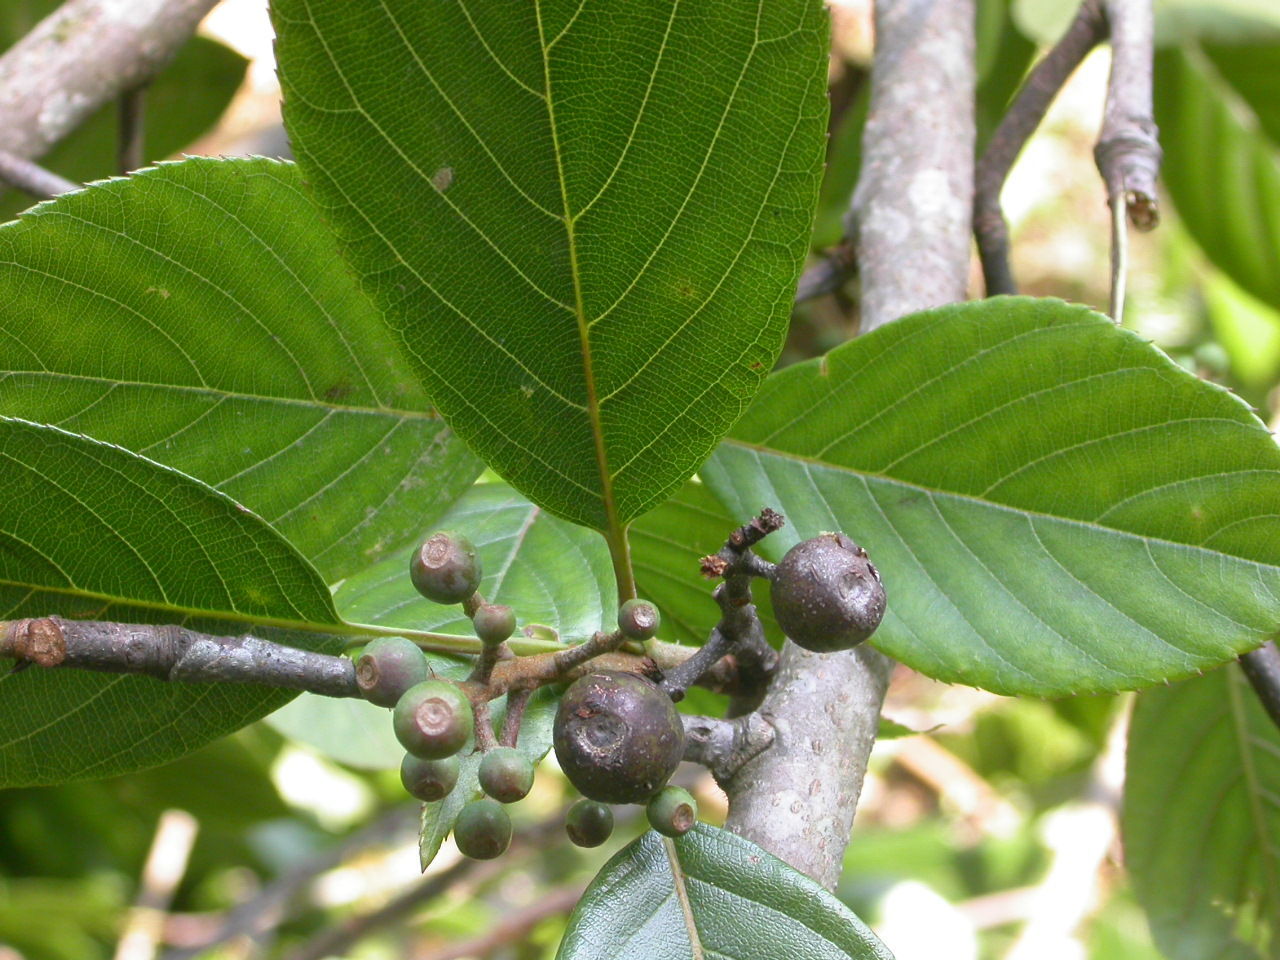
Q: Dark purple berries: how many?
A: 2